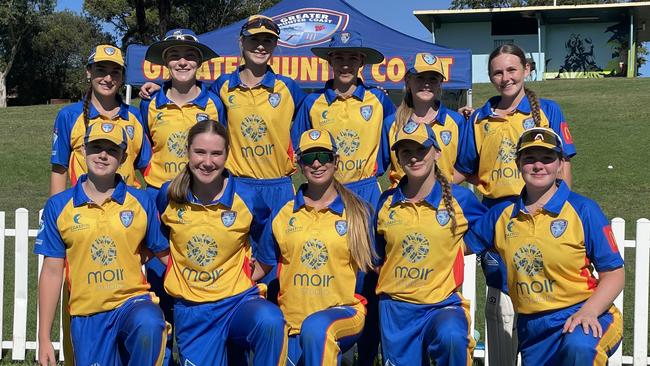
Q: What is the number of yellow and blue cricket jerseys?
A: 11